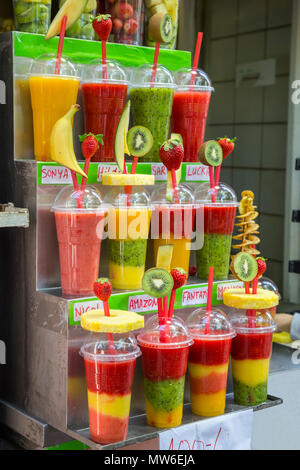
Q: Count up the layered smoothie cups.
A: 7